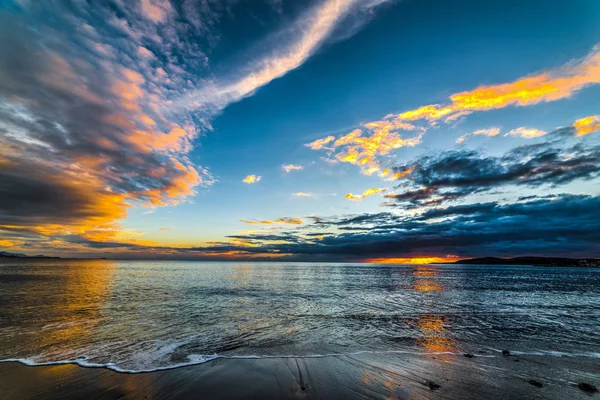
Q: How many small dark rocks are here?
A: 5